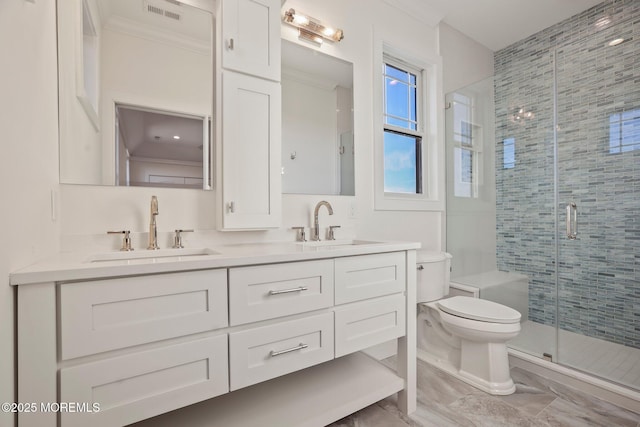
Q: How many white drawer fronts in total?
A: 6